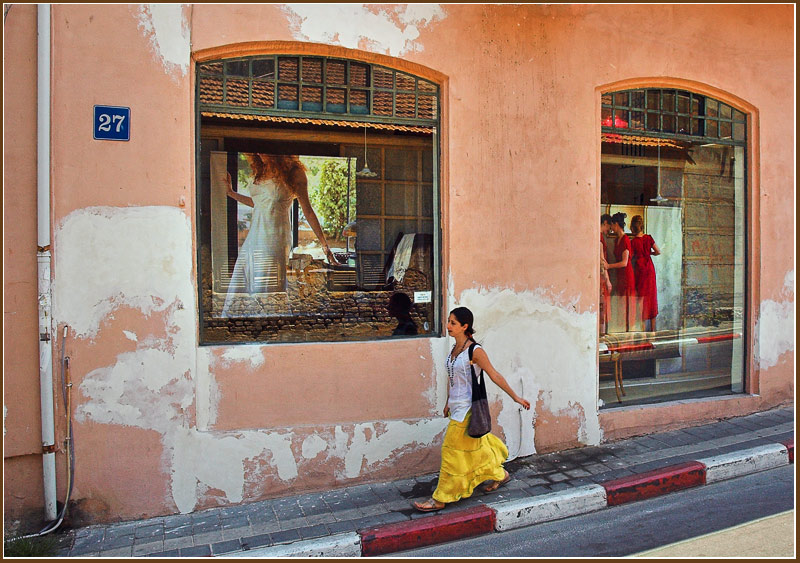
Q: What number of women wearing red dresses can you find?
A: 3